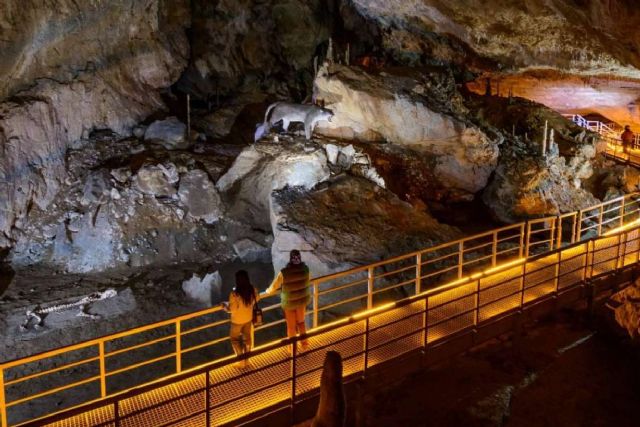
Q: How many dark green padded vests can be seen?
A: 1